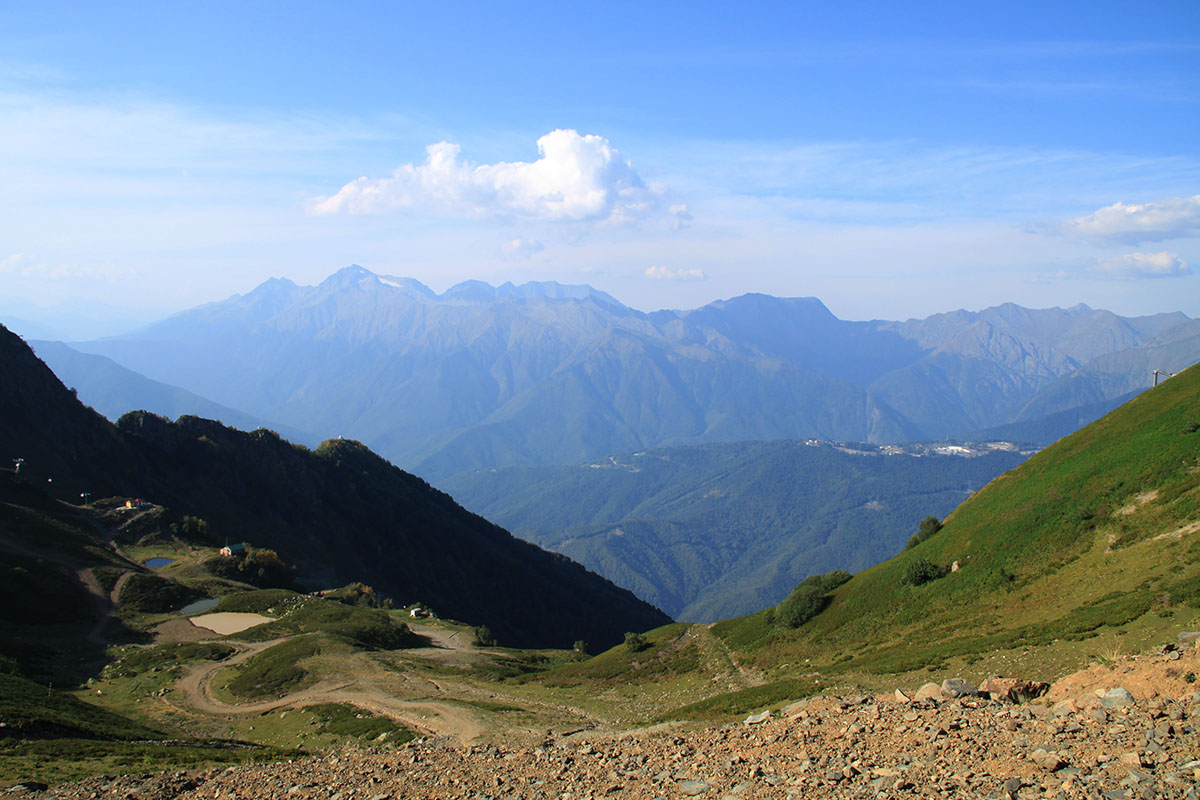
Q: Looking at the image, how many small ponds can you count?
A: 3